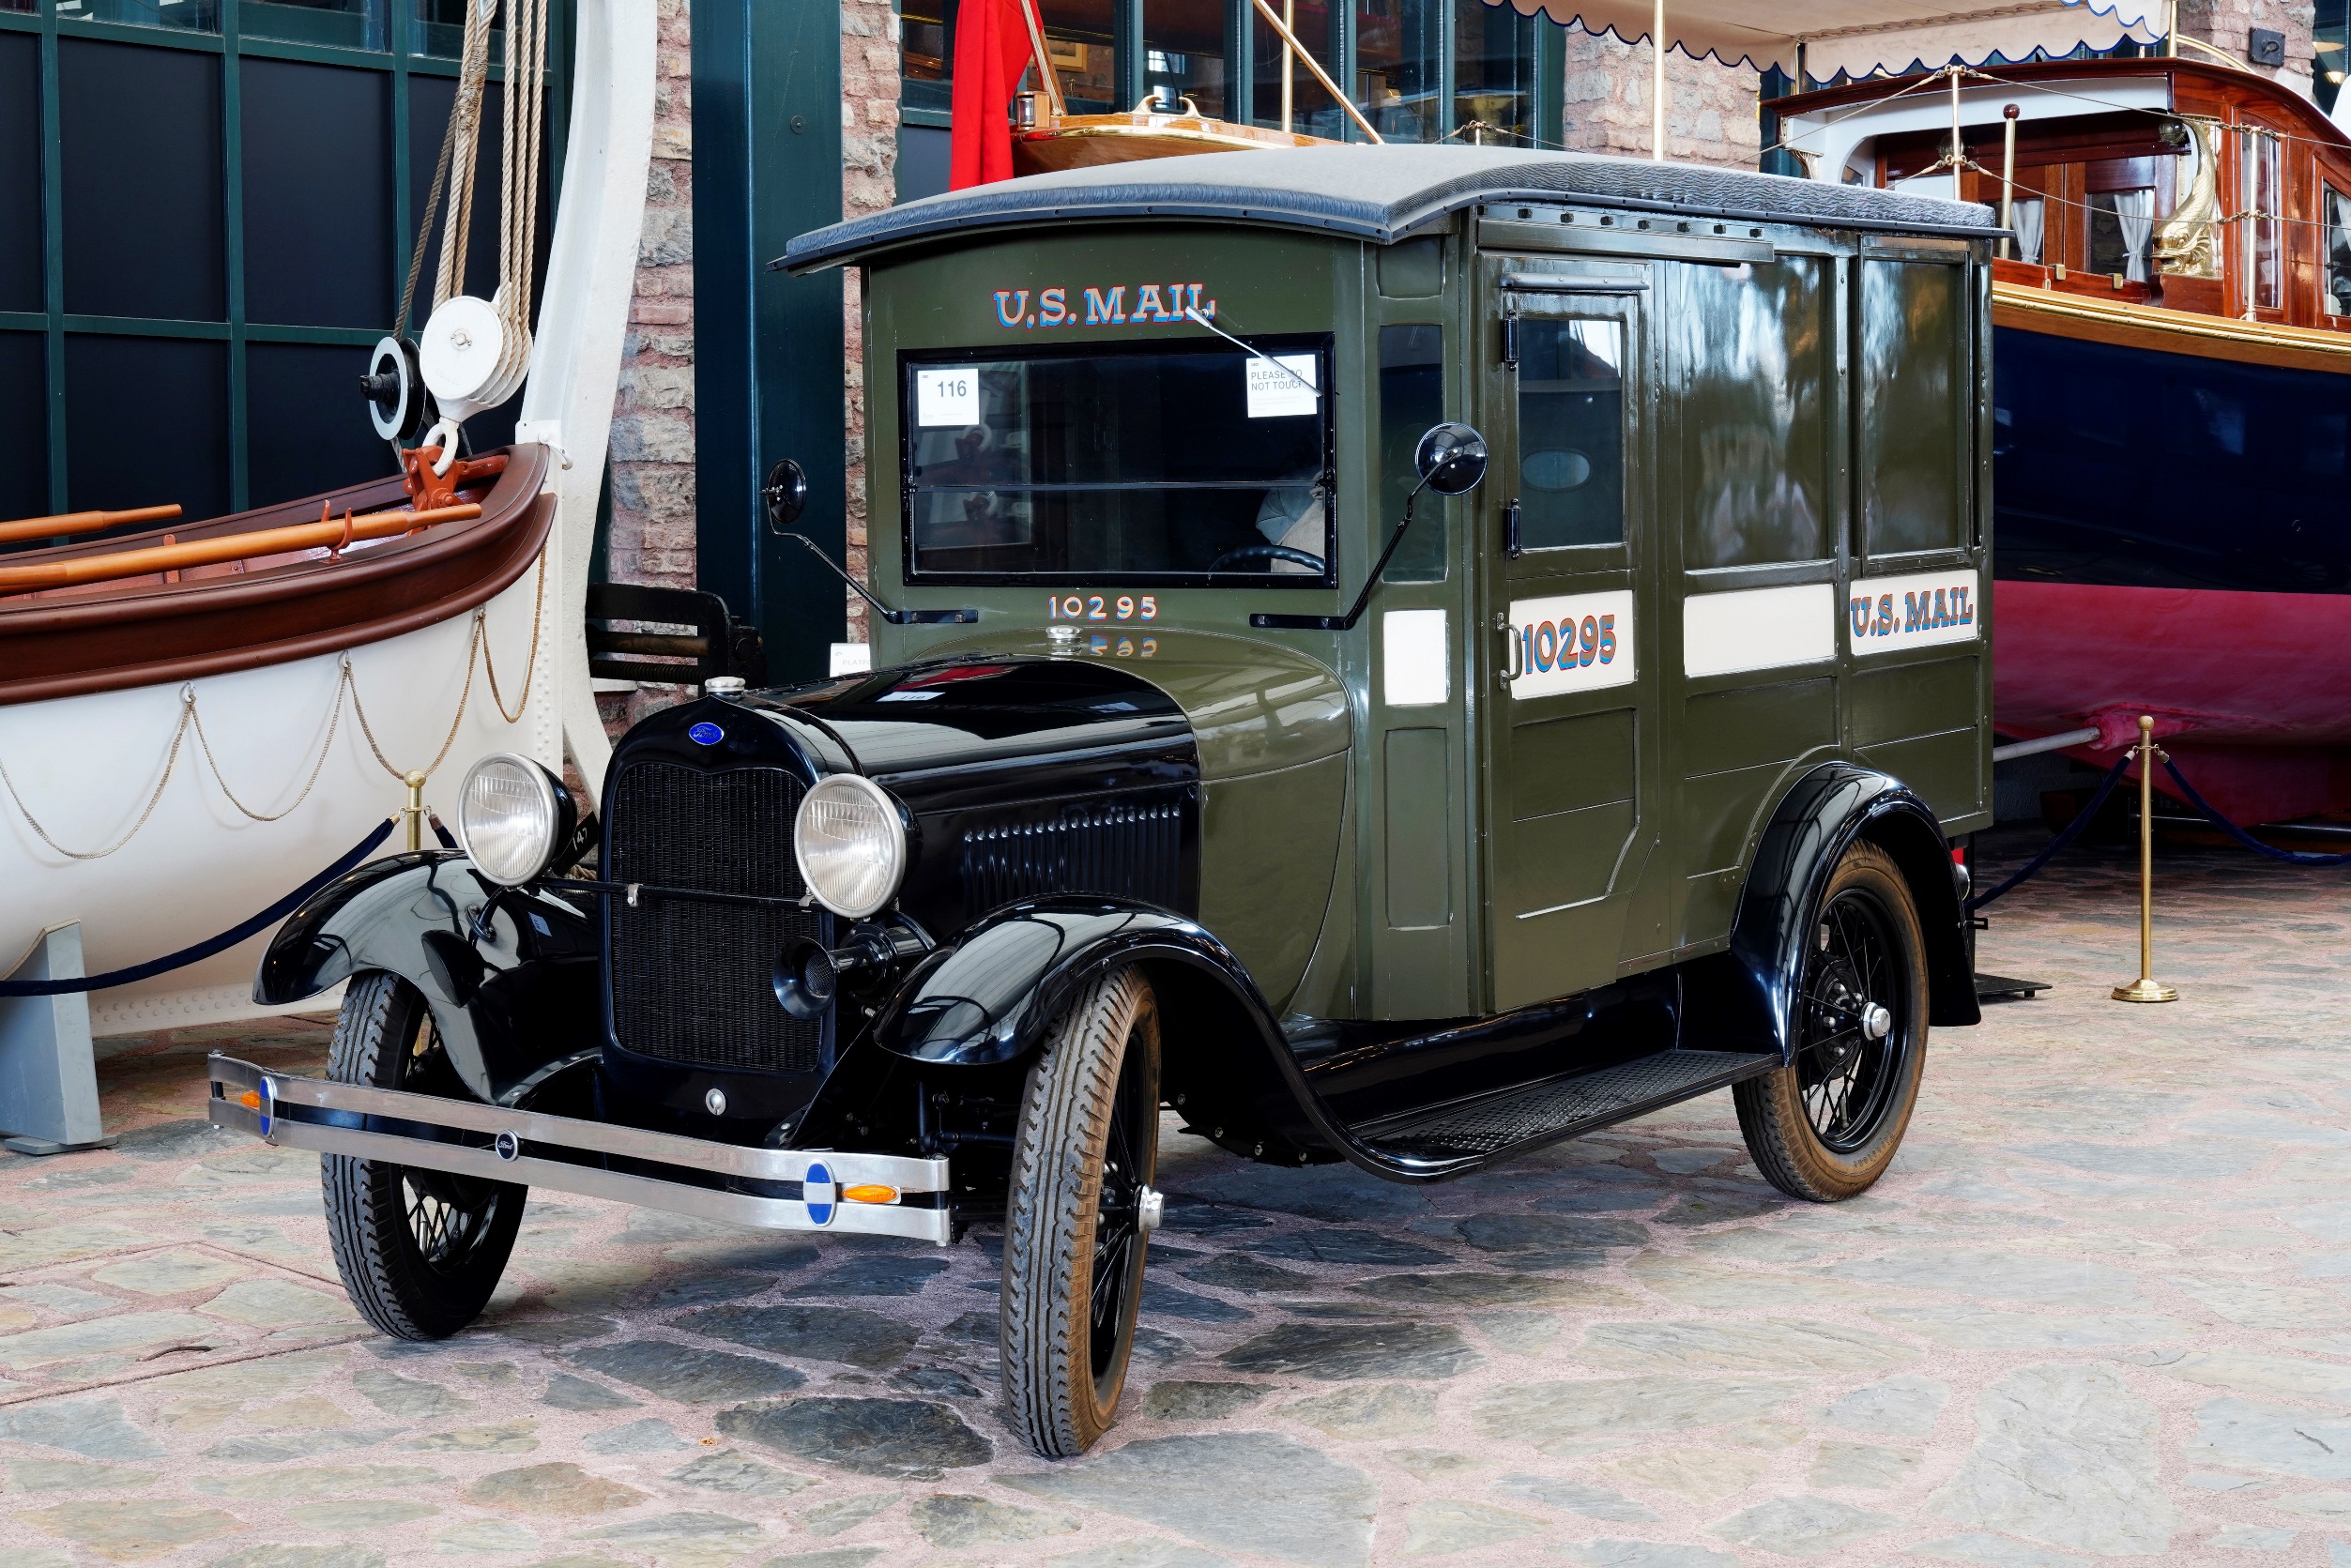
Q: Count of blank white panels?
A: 2